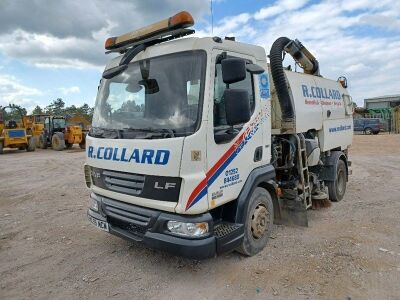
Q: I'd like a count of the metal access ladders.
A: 1